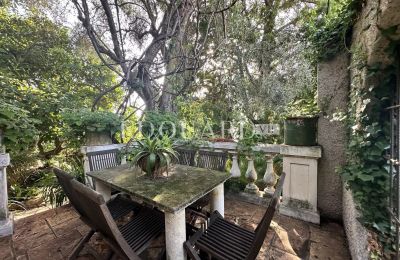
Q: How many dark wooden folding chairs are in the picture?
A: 6